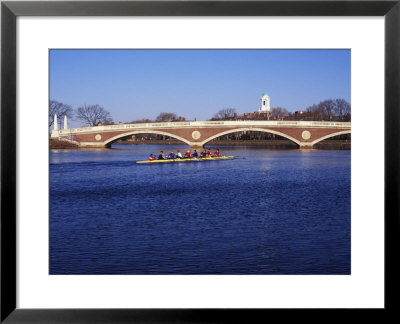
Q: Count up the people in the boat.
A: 9